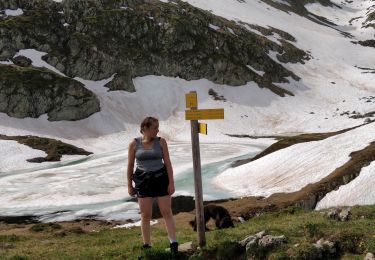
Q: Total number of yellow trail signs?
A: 3